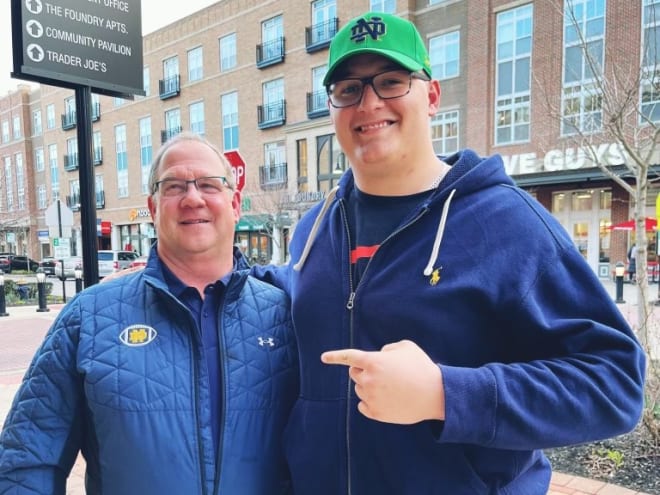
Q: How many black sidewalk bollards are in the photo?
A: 4